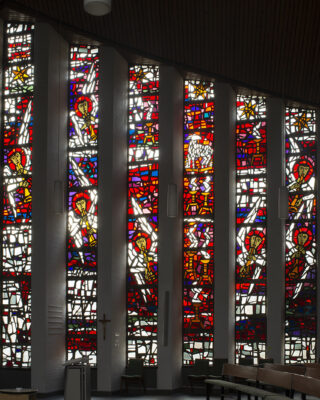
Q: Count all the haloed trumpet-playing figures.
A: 7